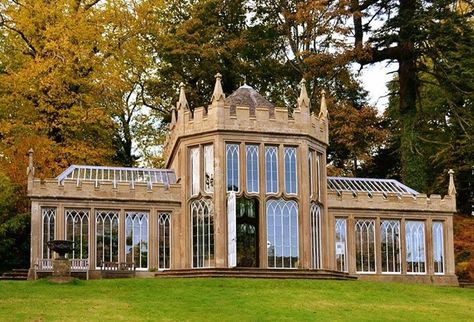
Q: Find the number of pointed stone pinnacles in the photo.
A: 7